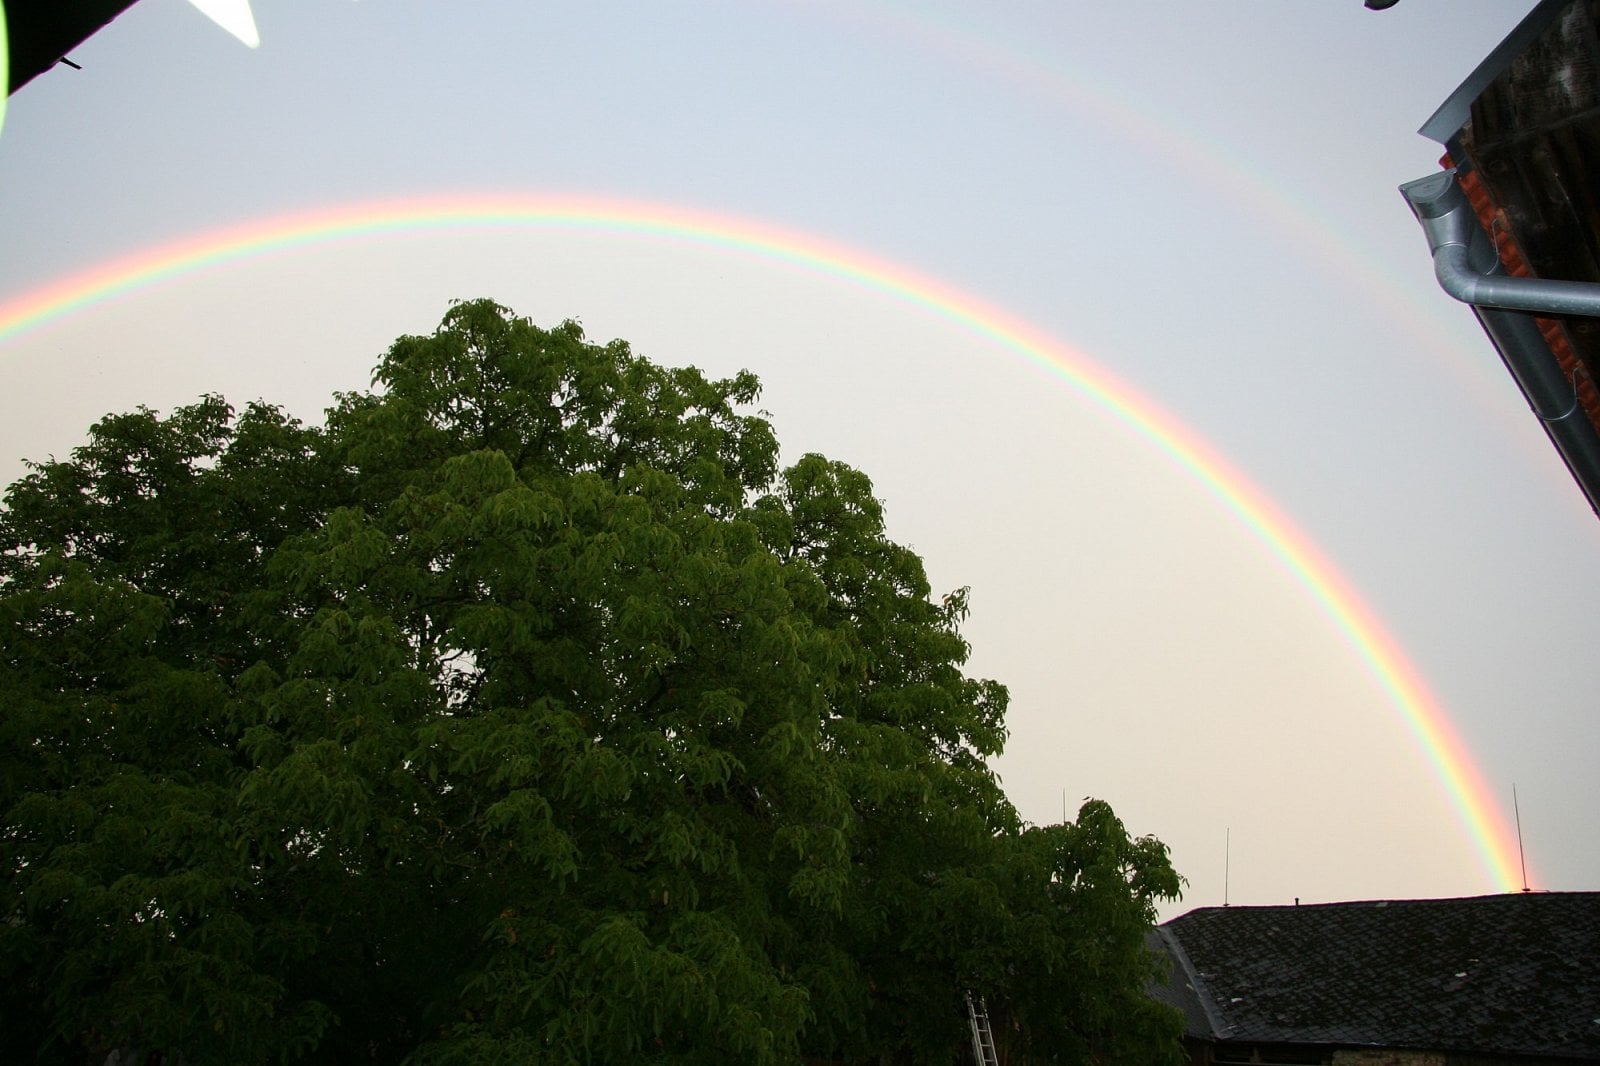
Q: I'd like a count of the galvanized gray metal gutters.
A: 1